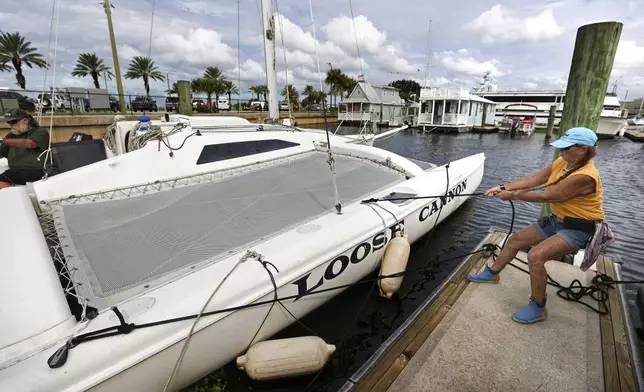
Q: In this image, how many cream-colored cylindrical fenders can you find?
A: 2